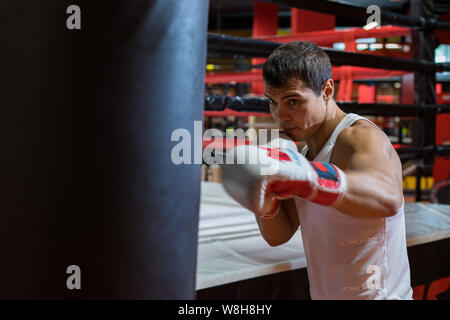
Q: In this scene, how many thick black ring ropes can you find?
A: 4